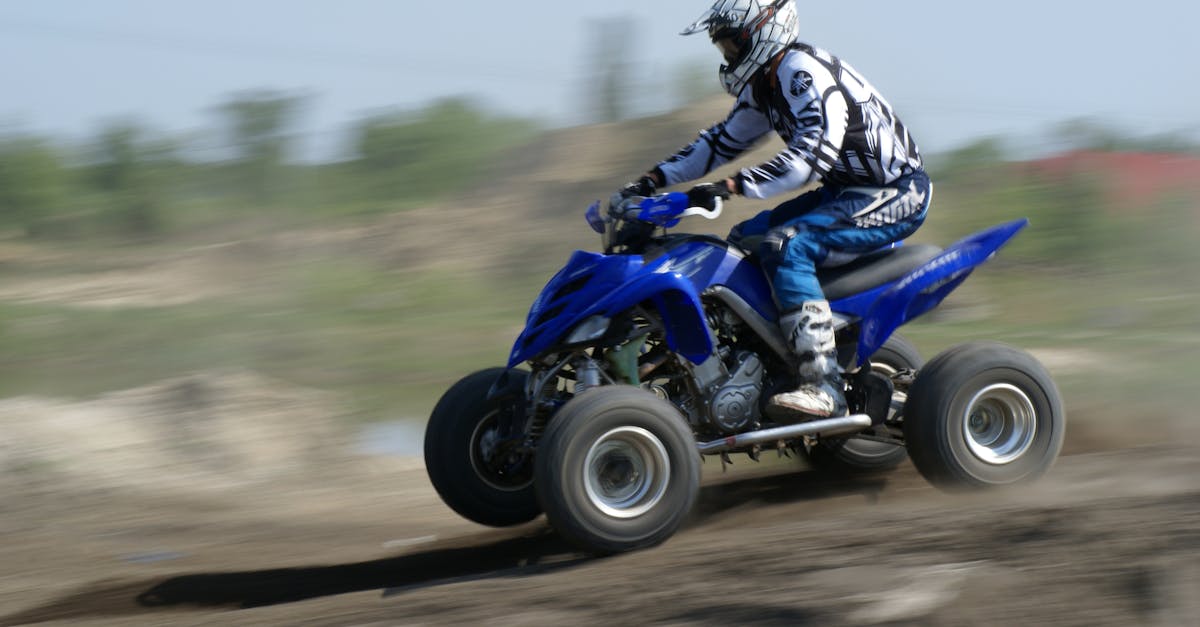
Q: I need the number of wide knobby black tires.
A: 4